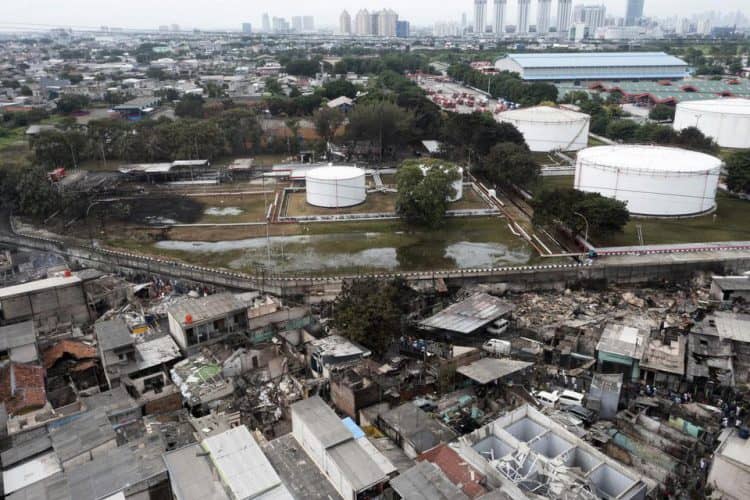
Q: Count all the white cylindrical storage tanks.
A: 5